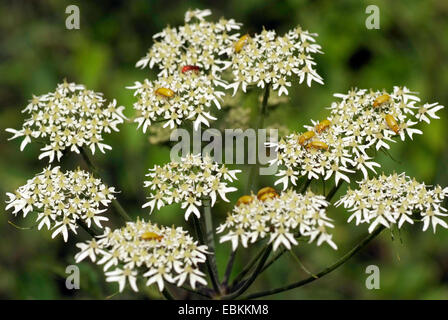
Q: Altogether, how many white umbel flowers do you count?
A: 11